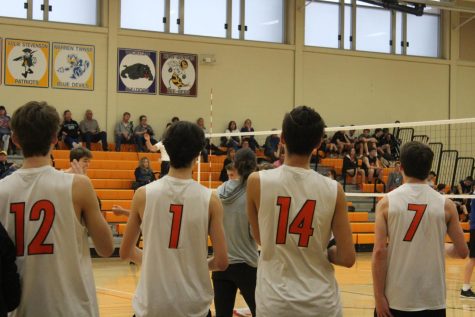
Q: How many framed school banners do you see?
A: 4